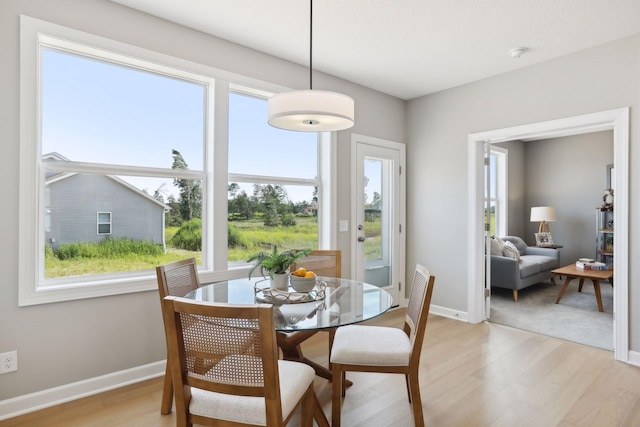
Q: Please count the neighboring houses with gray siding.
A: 1